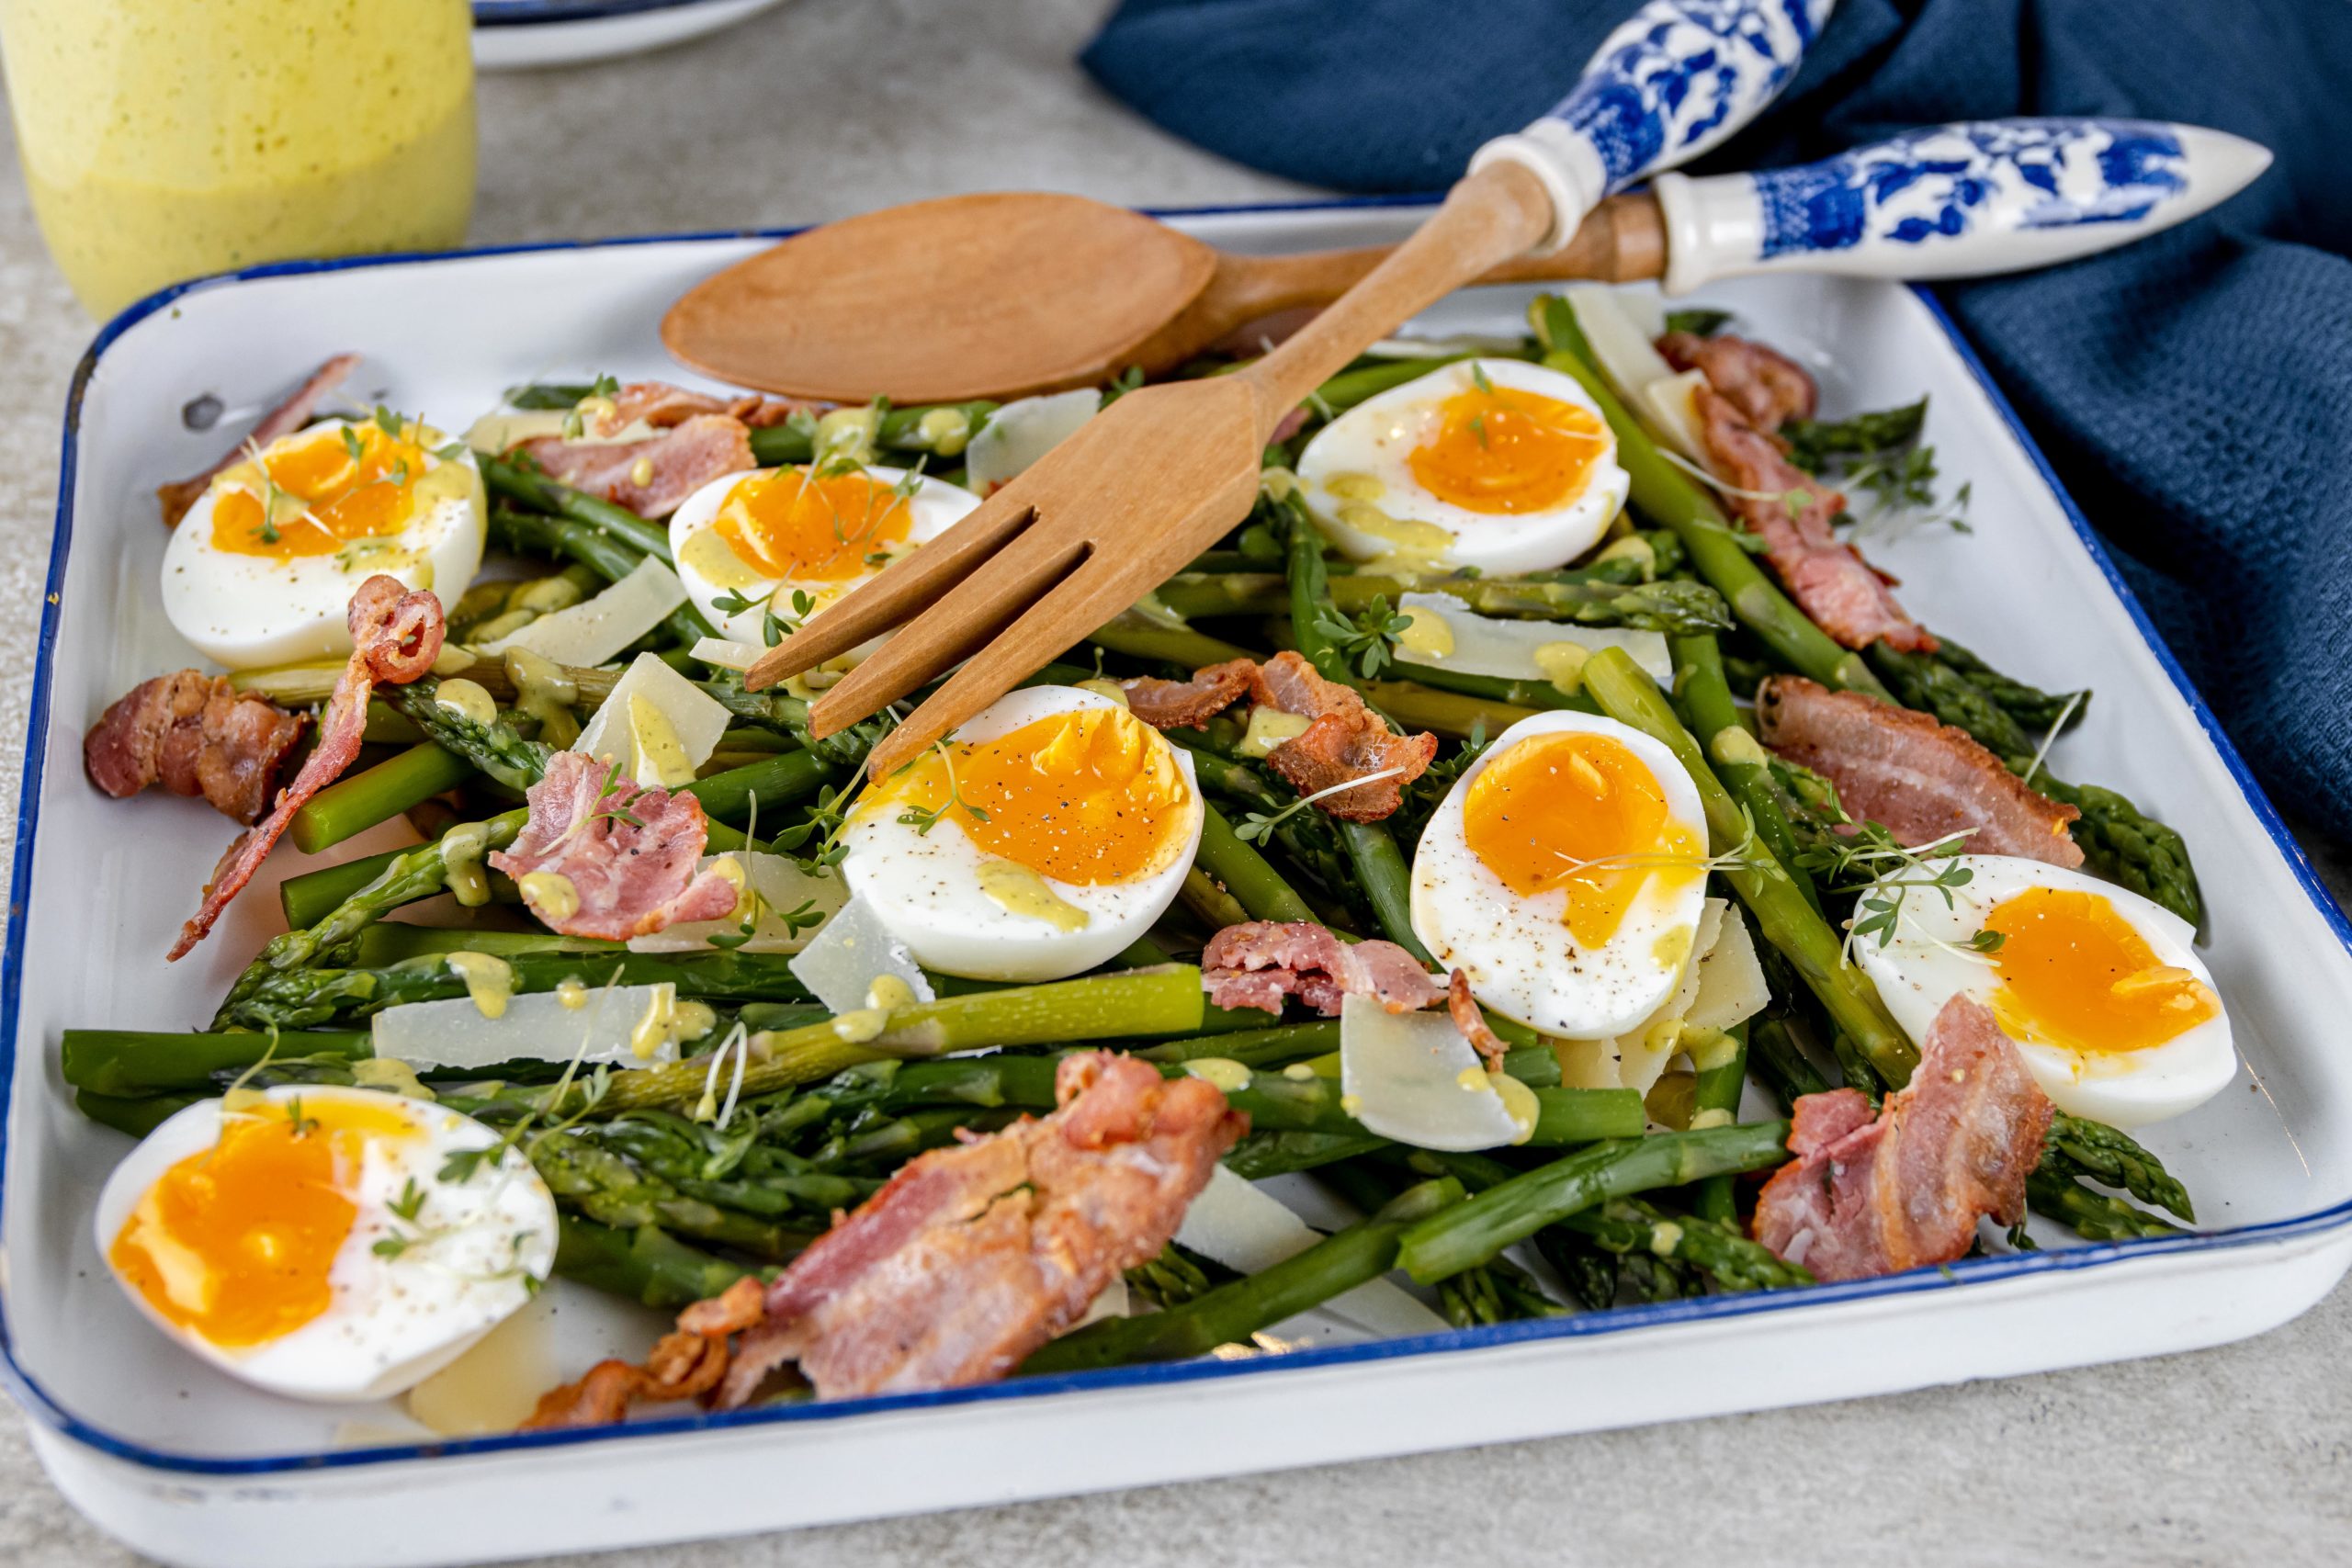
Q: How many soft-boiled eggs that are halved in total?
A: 7